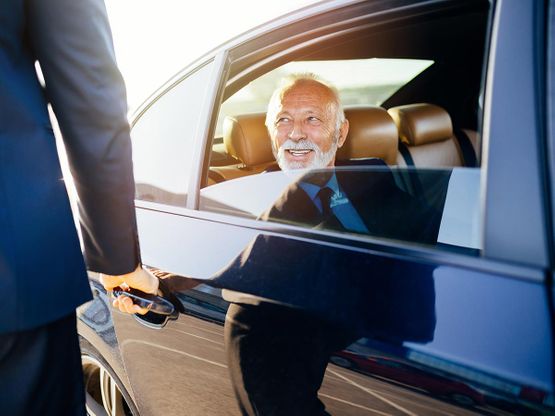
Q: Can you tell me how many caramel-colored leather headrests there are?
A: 3